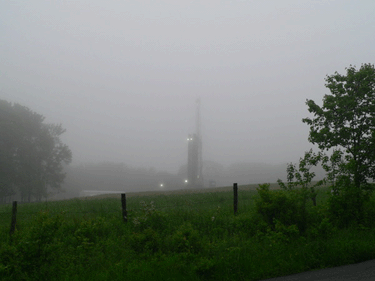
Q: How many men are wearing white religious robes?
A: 0